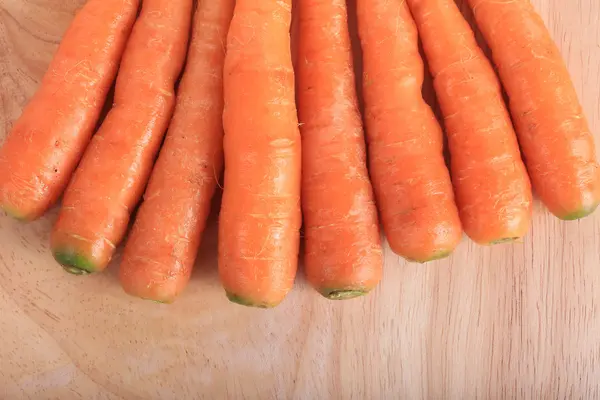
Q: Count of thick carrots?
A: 8